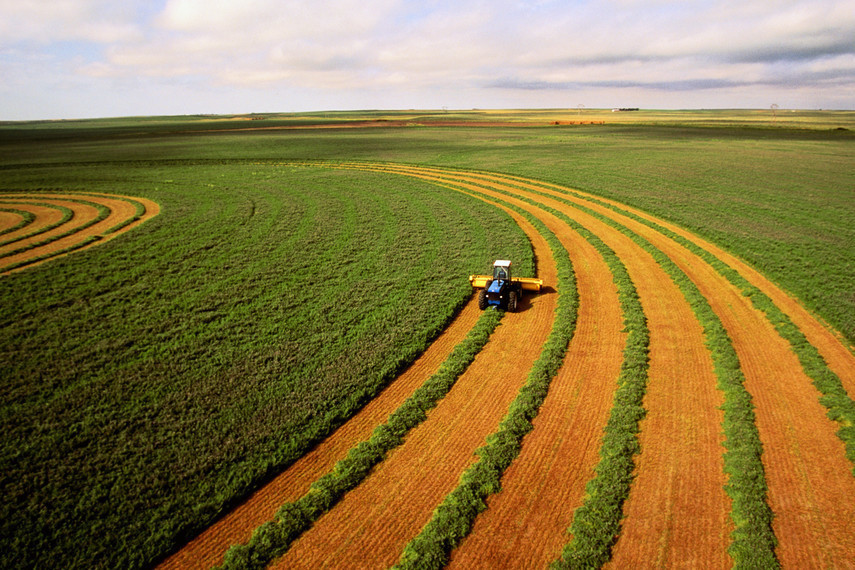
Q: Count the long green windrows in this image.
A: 5